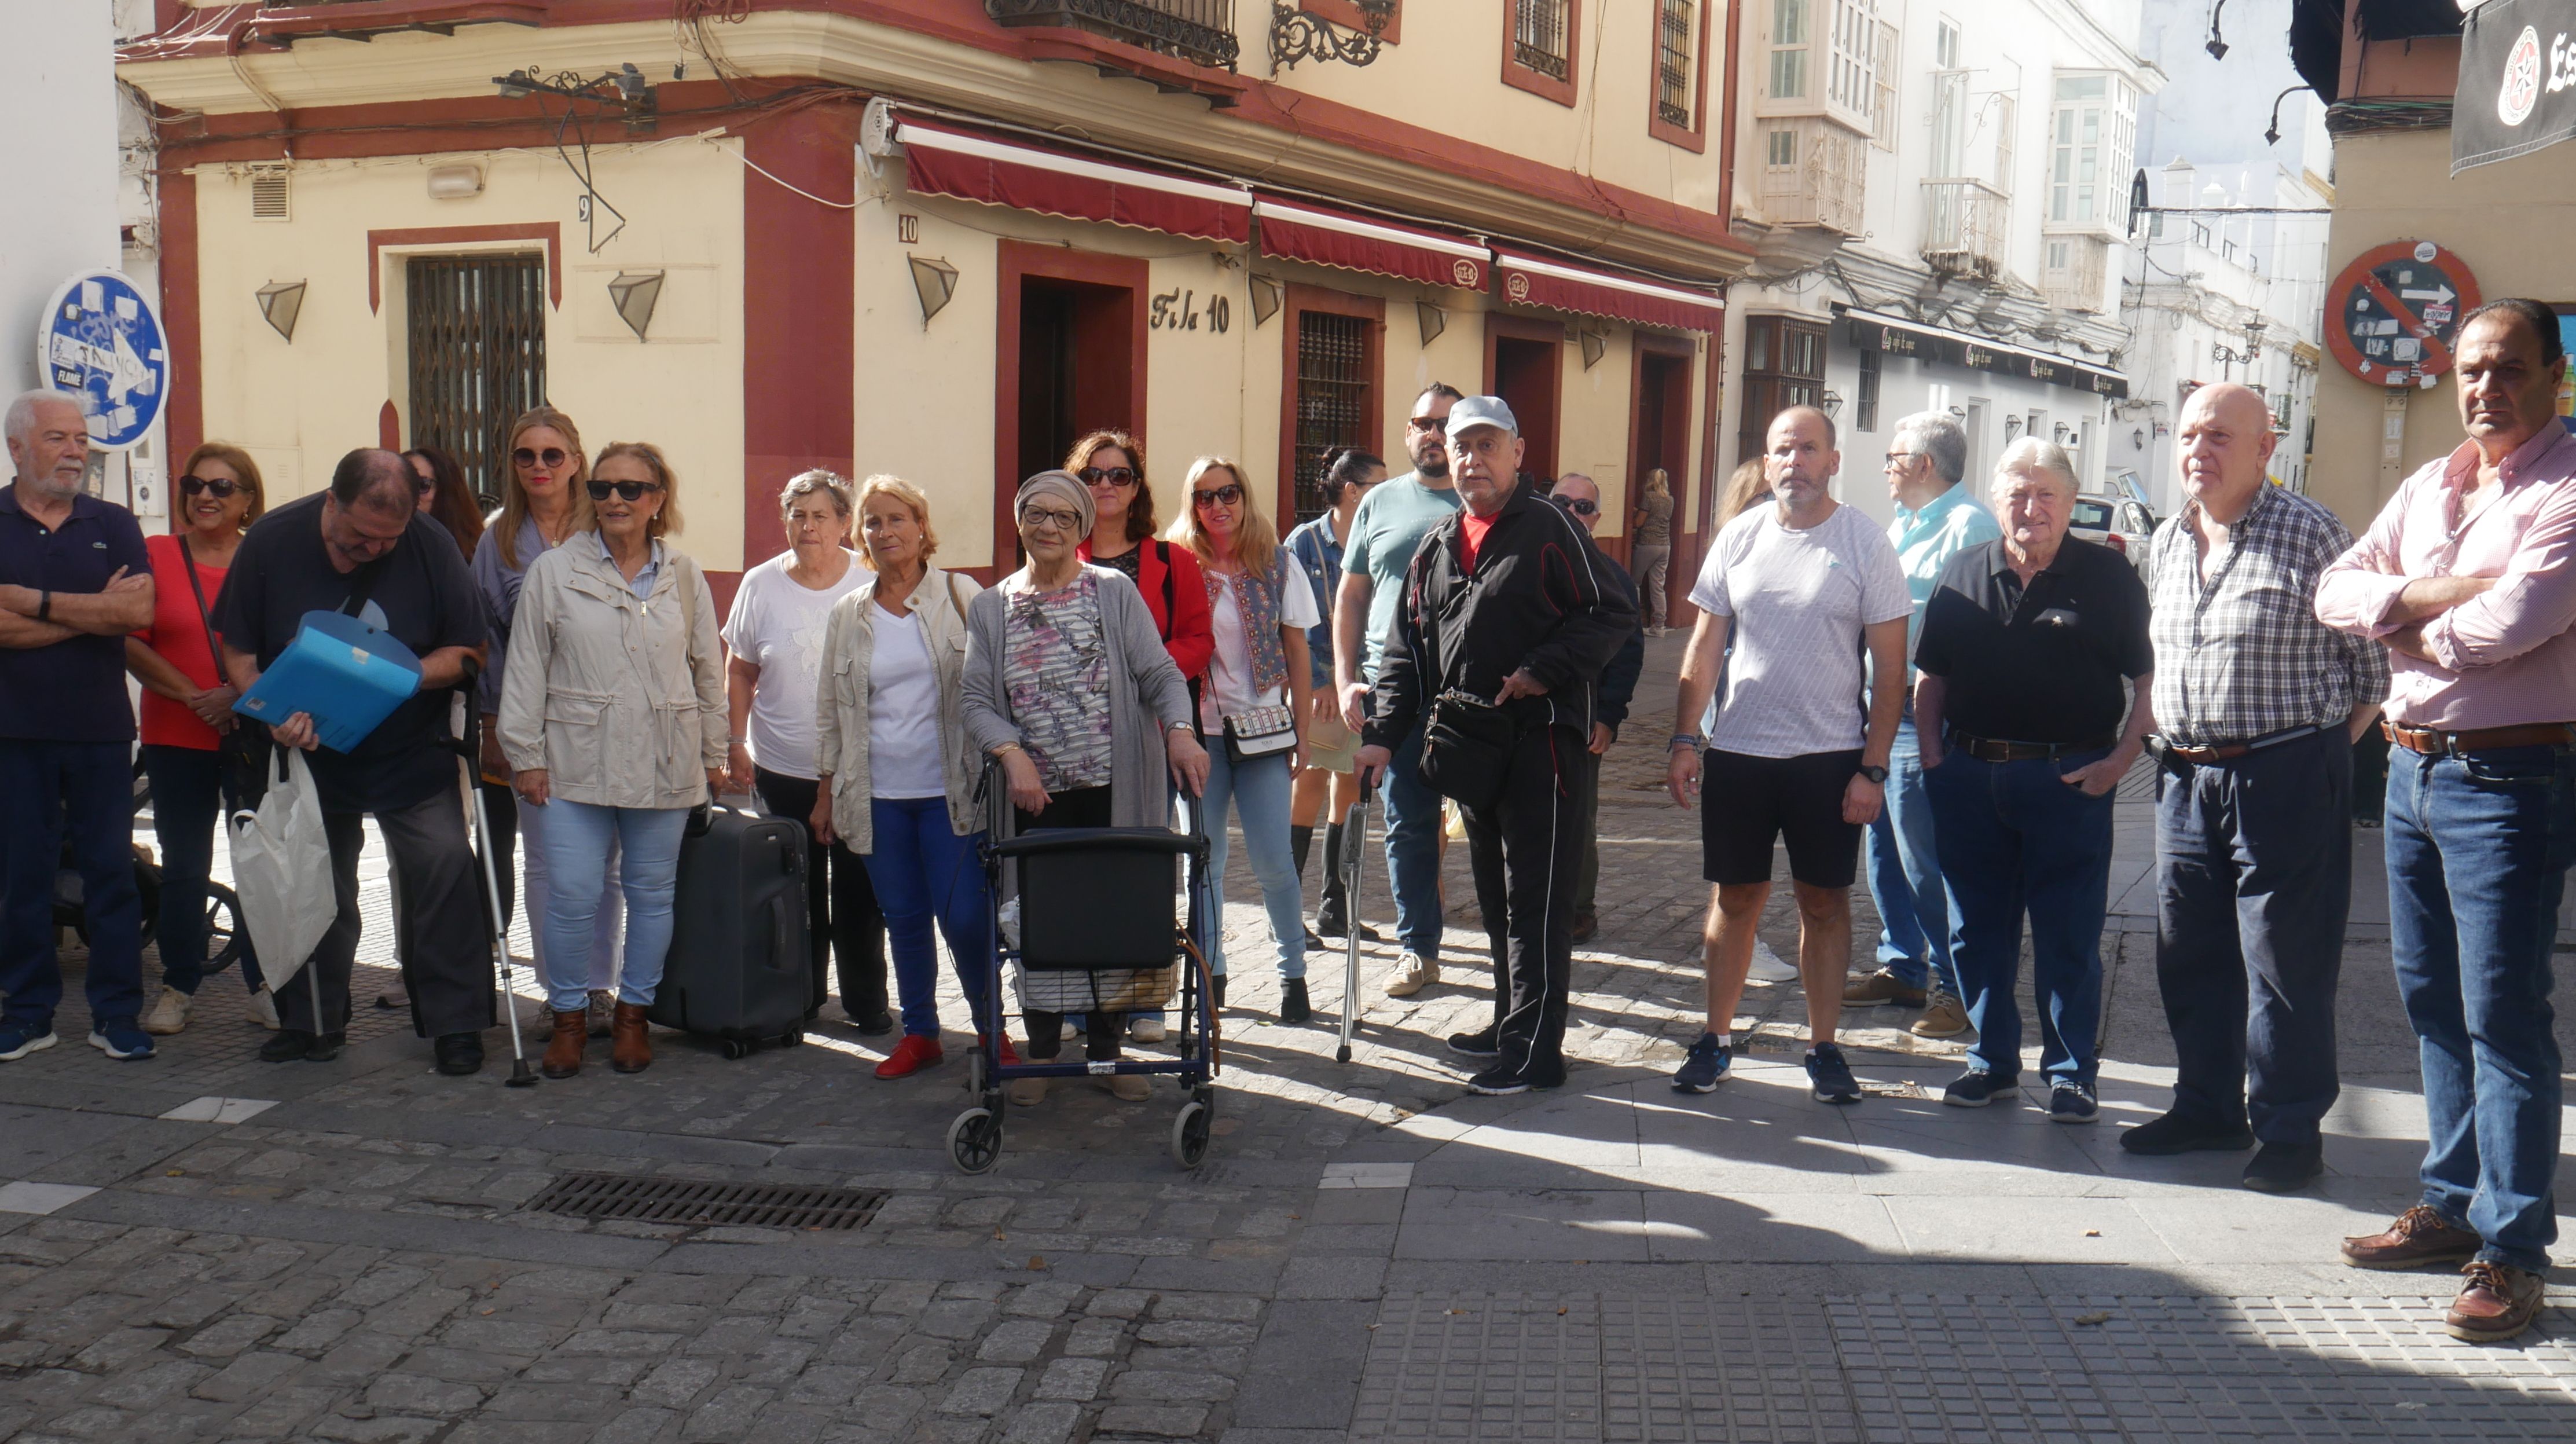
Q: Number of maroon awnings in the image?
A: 3